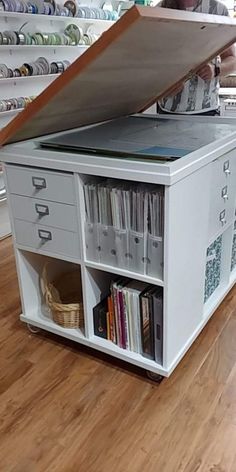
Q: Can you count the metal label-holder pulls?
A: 6